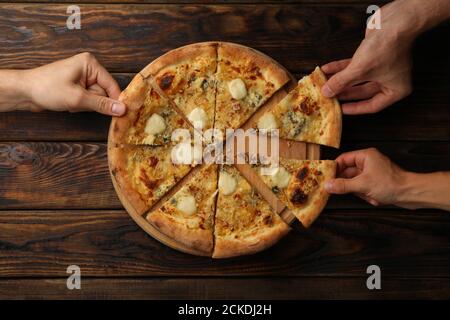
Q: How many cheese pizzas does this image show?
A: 1